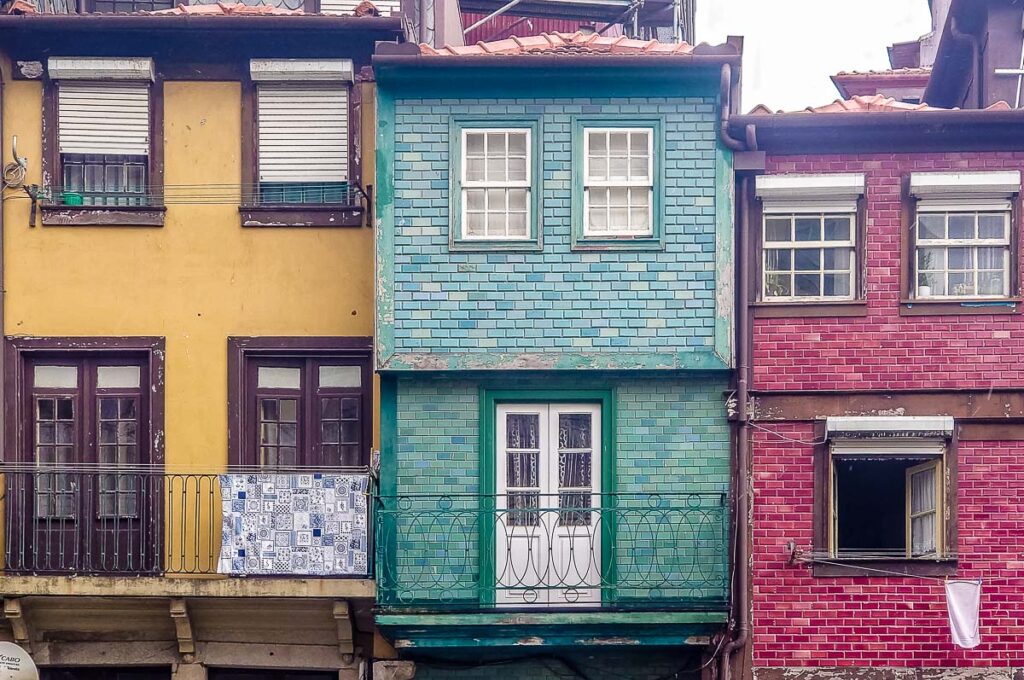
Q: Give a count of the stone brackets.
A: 3